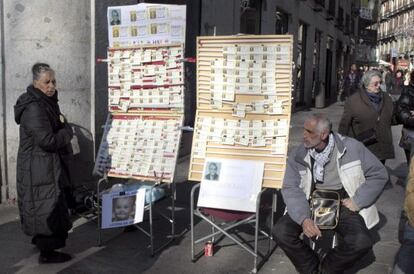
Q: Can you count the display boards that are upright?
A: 2